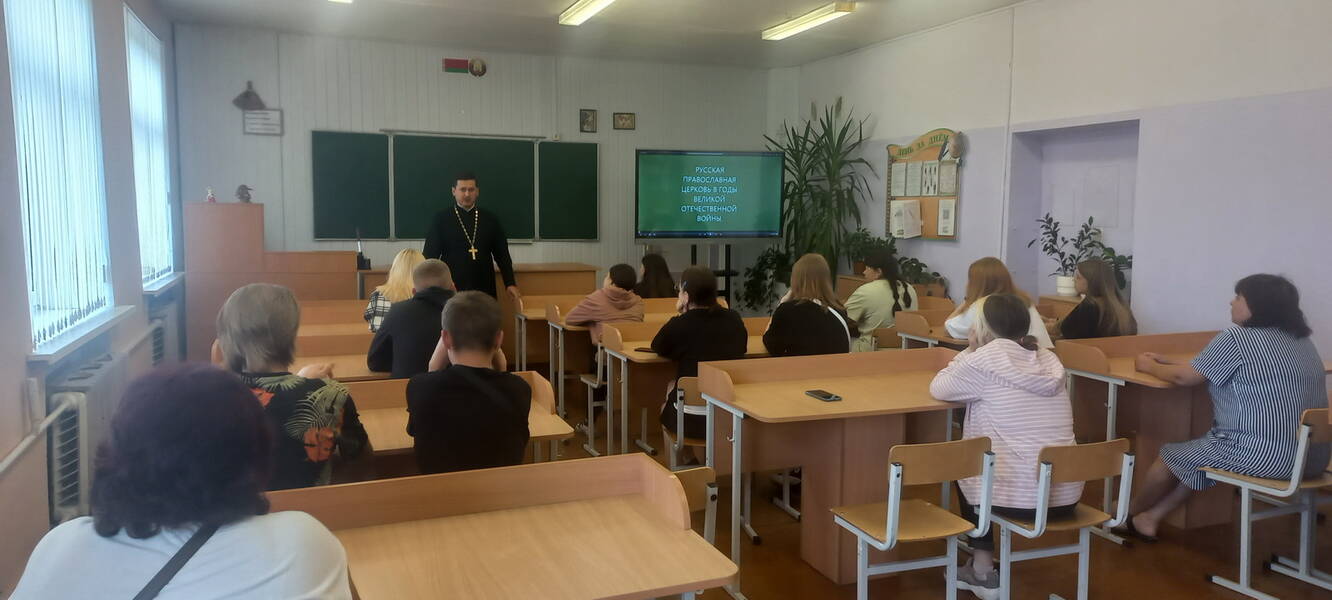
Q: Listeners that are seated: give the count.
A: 14